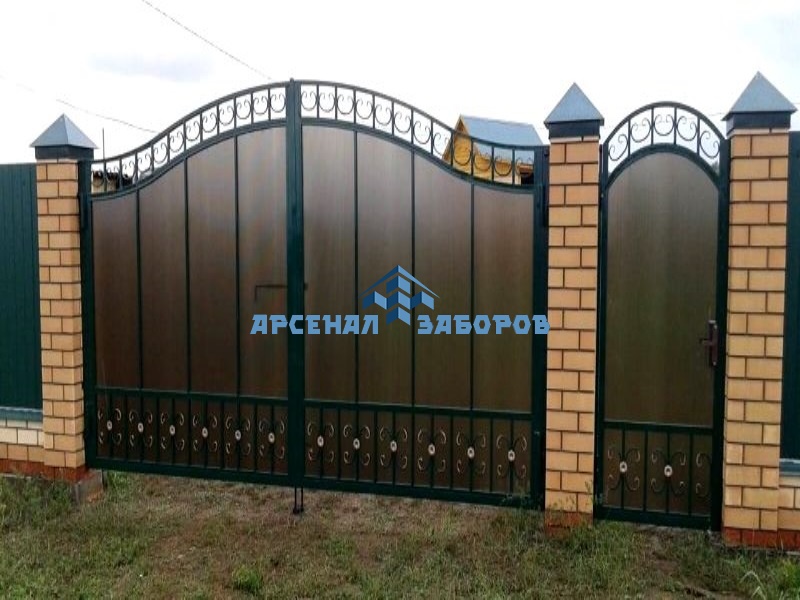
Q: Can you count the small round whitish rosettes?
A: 14